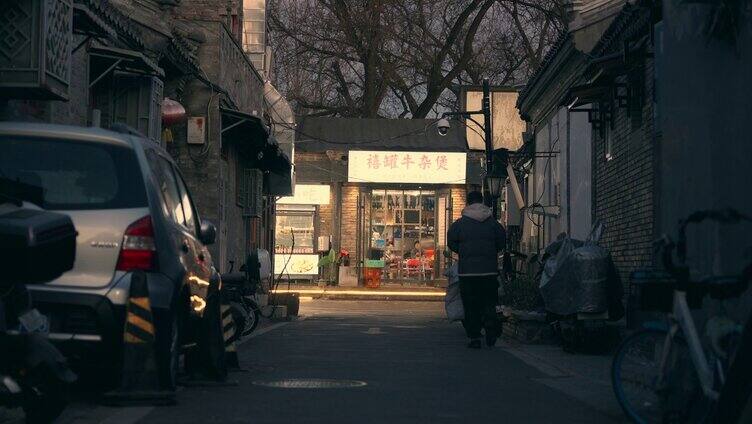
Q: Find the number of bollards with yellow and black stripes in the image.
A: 2